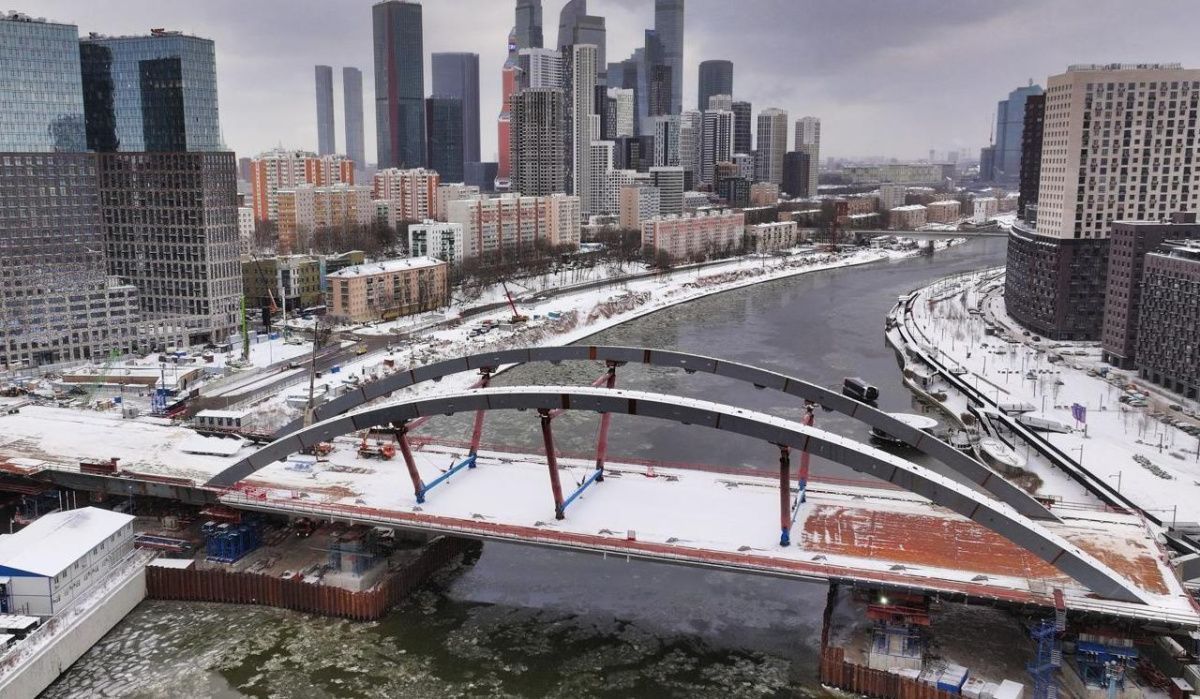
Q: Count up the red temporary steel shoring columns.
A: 6